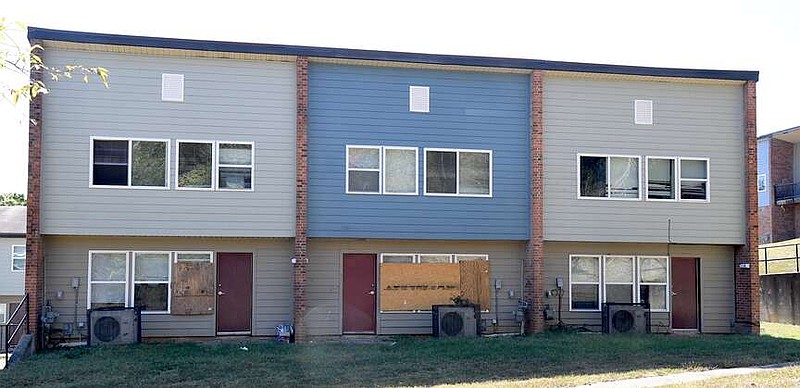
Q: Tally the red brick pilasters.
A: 4